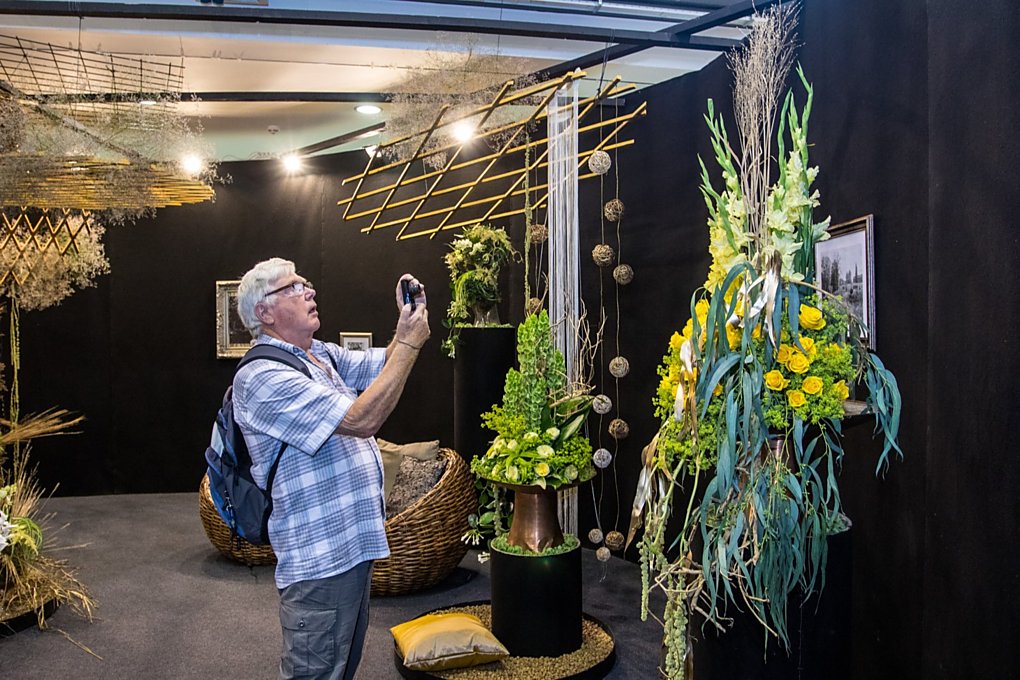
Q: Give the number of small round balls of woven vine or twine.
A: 13